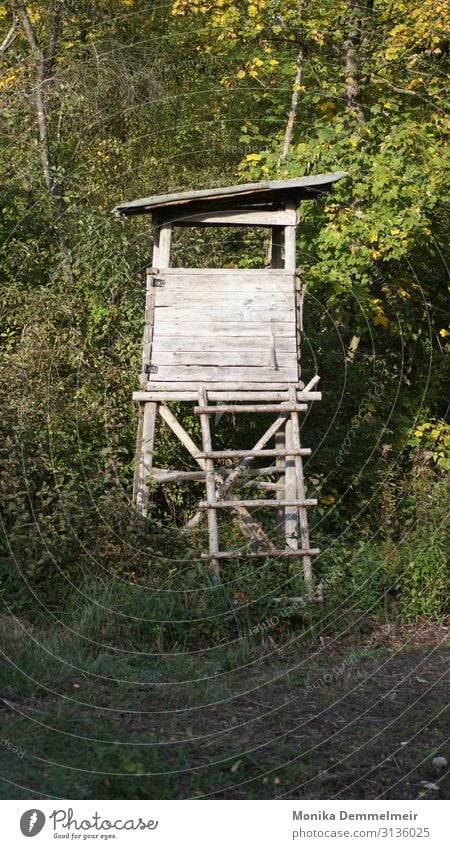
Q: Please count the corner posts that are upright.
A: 4